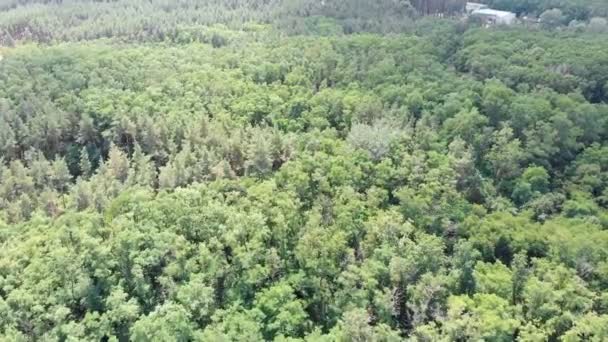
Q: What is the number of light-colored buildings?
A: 2